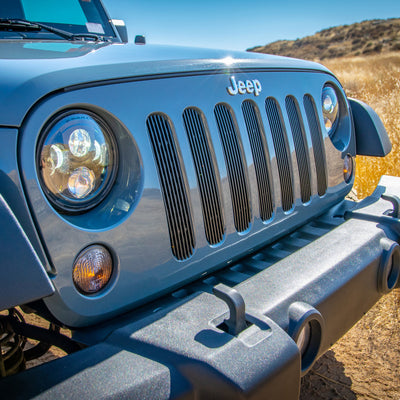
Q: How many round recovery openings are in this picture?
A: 2